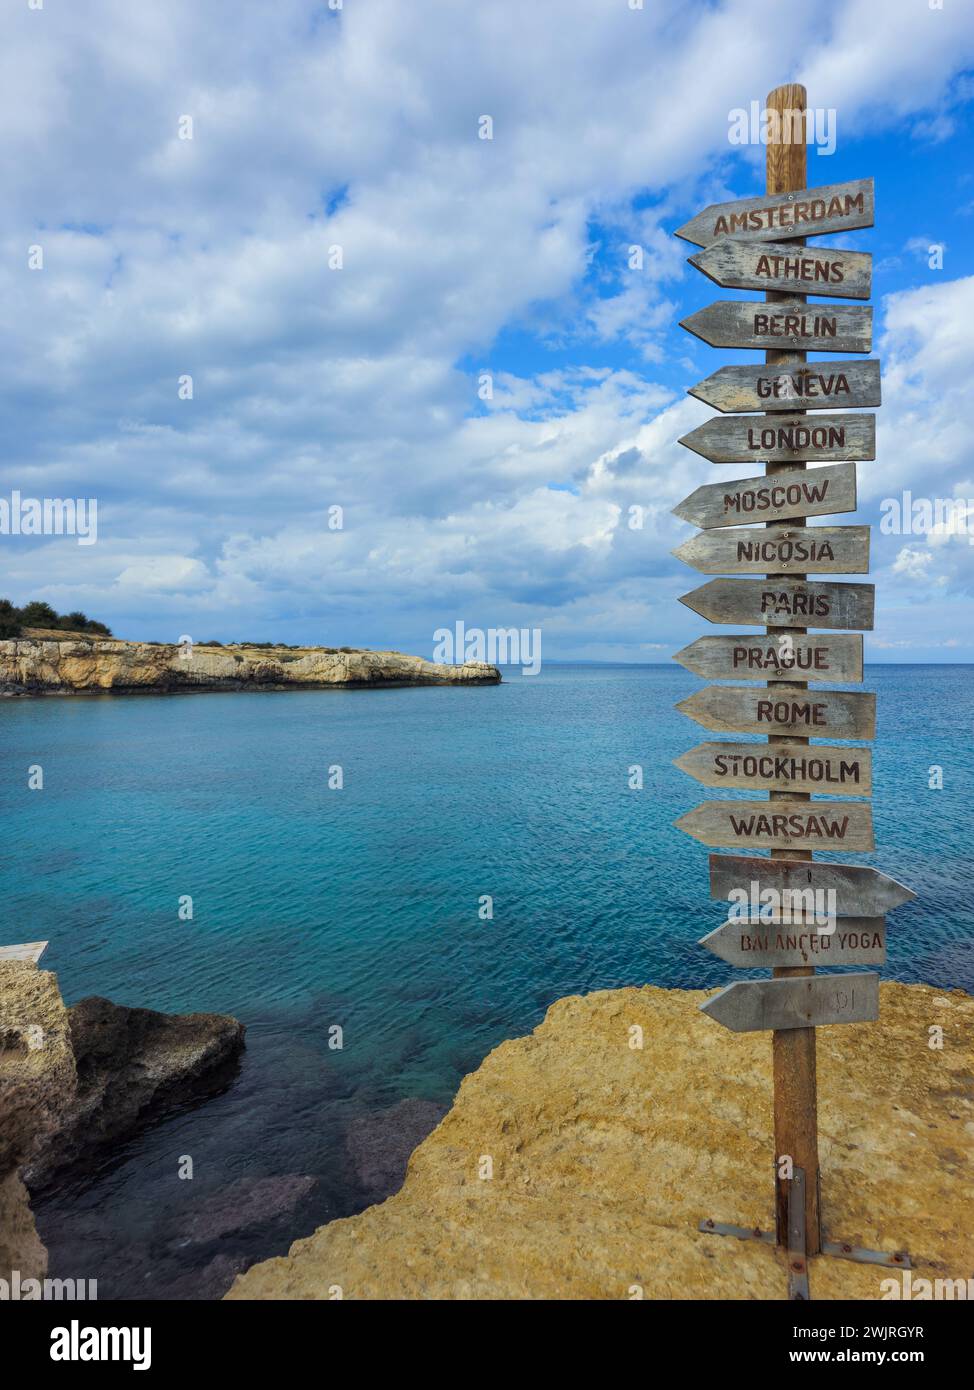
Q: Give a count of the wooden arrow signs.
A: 15